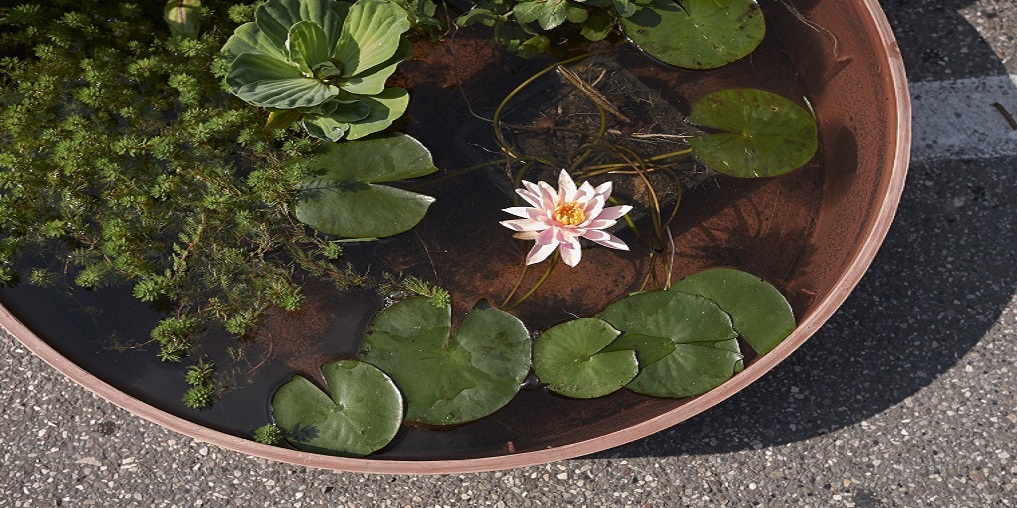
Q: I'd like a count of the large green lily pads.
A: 8